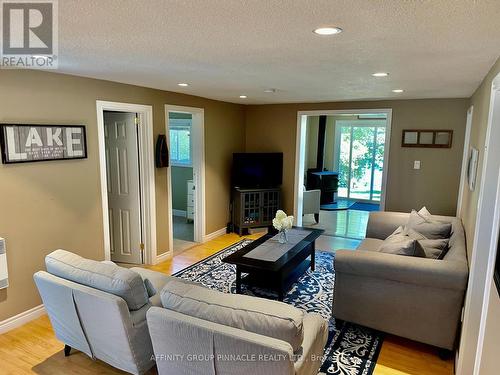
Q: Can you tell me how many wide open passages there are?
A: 2